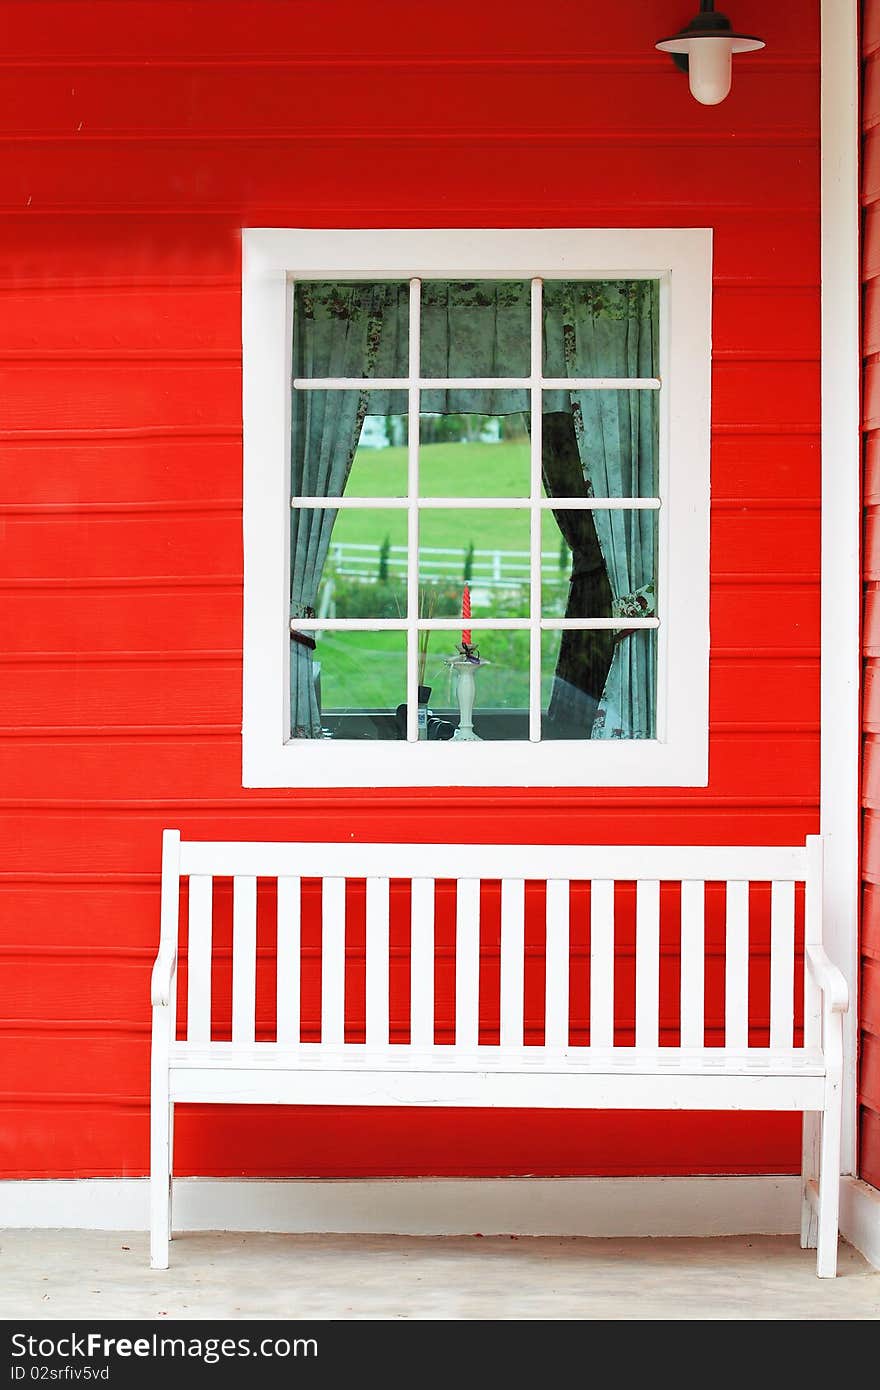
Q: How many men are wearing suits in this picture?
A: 0